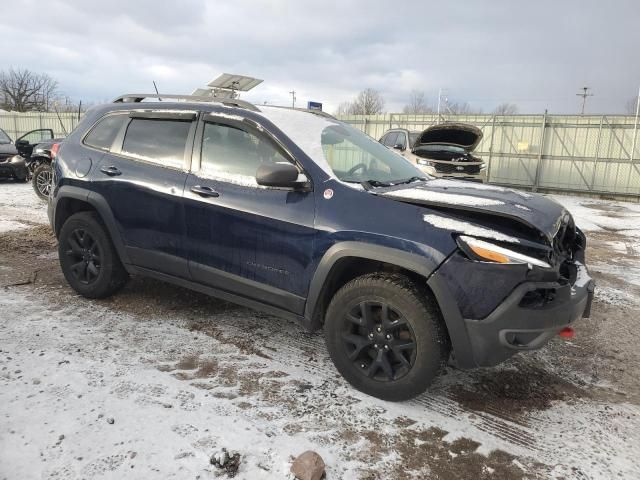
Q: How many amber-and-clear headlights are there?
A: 1